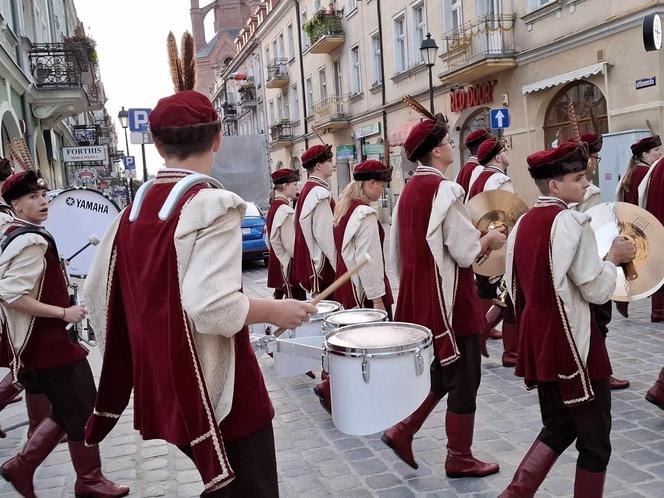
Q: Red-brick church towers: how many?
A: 1